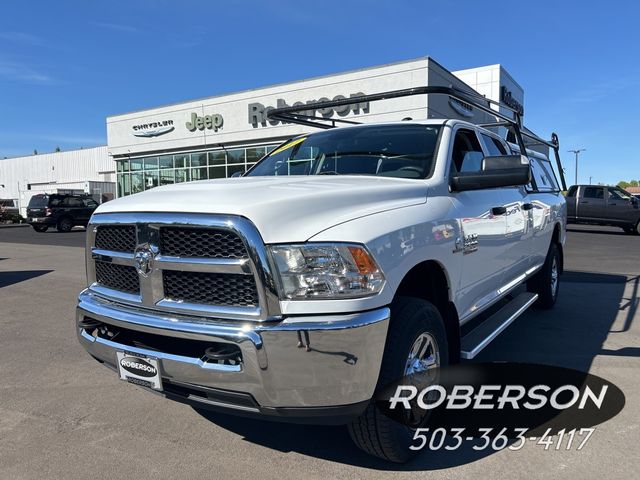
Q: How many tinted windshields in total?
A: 1